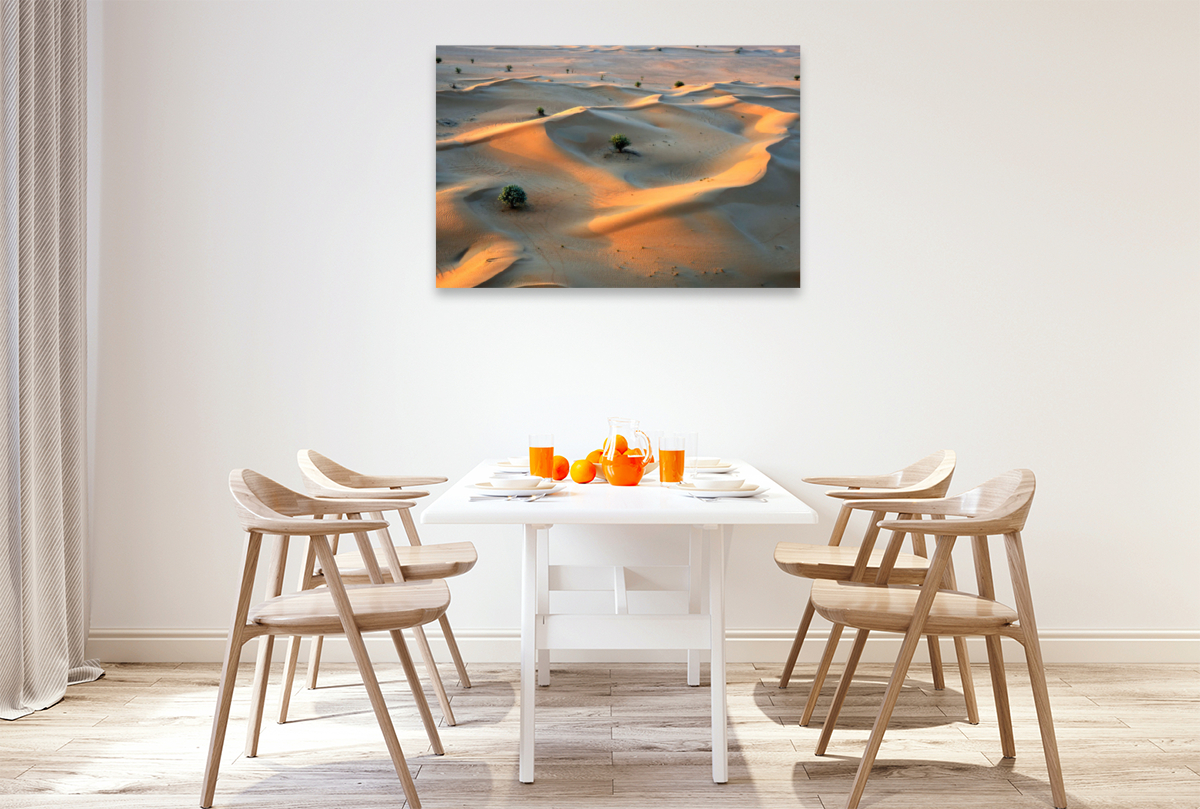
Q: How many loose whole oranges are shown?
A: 2